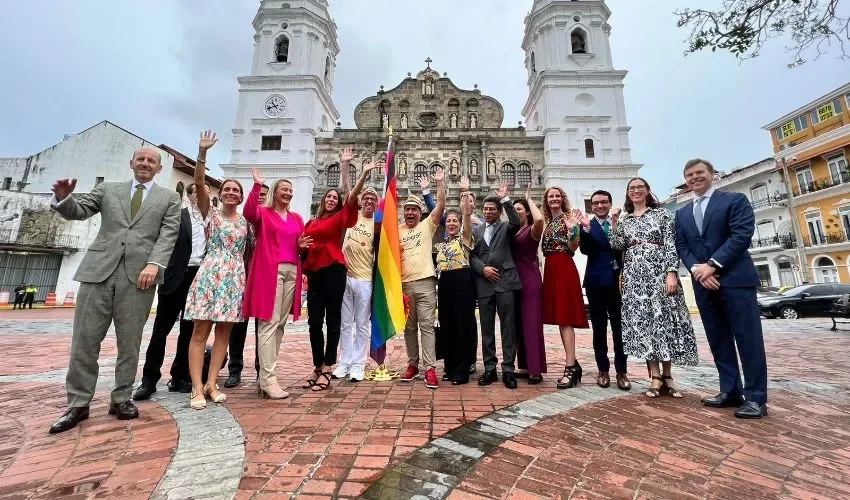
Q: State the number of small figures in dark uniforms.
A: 2